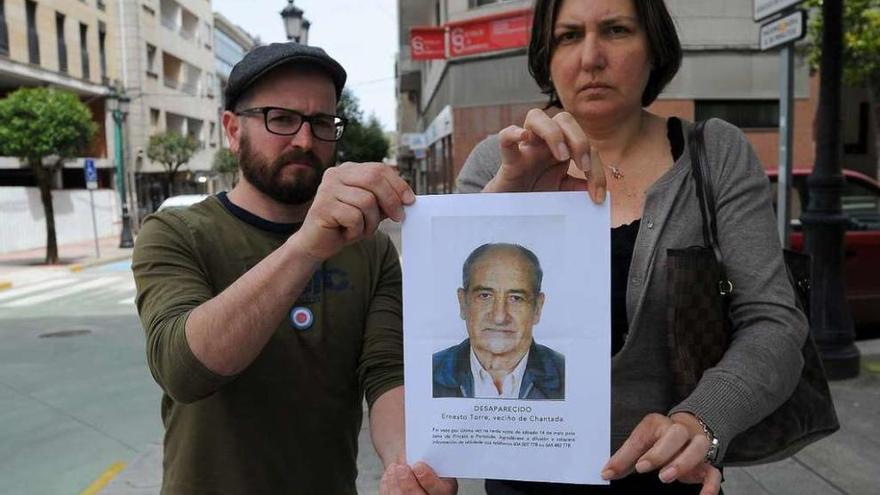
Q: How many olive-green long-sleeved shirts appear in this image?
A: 1